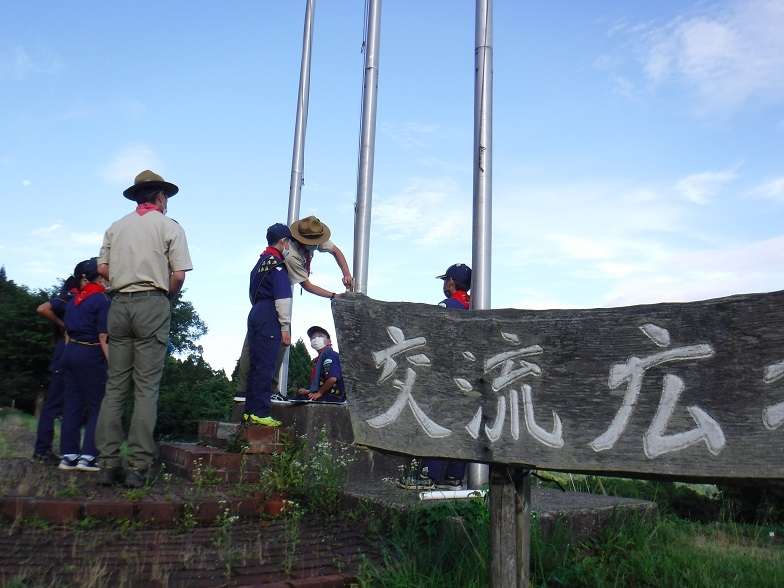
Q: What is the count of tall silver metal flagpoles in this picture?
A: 3